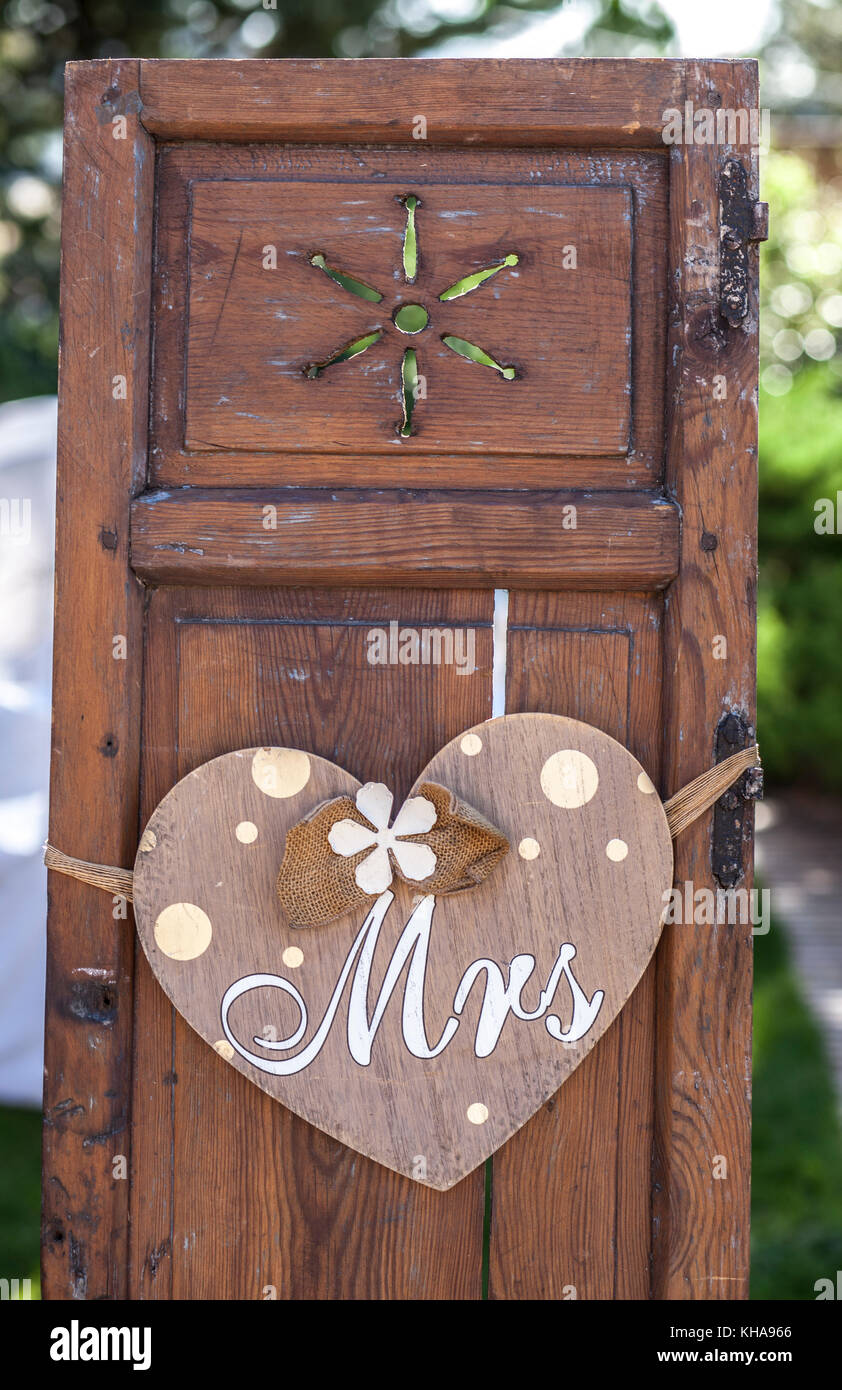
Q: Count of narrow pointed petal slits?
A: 6